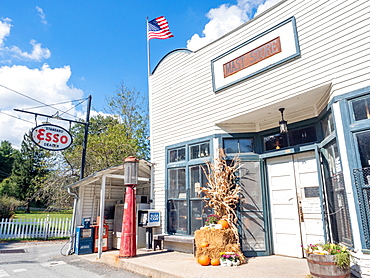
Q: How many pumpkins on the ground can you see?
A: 2